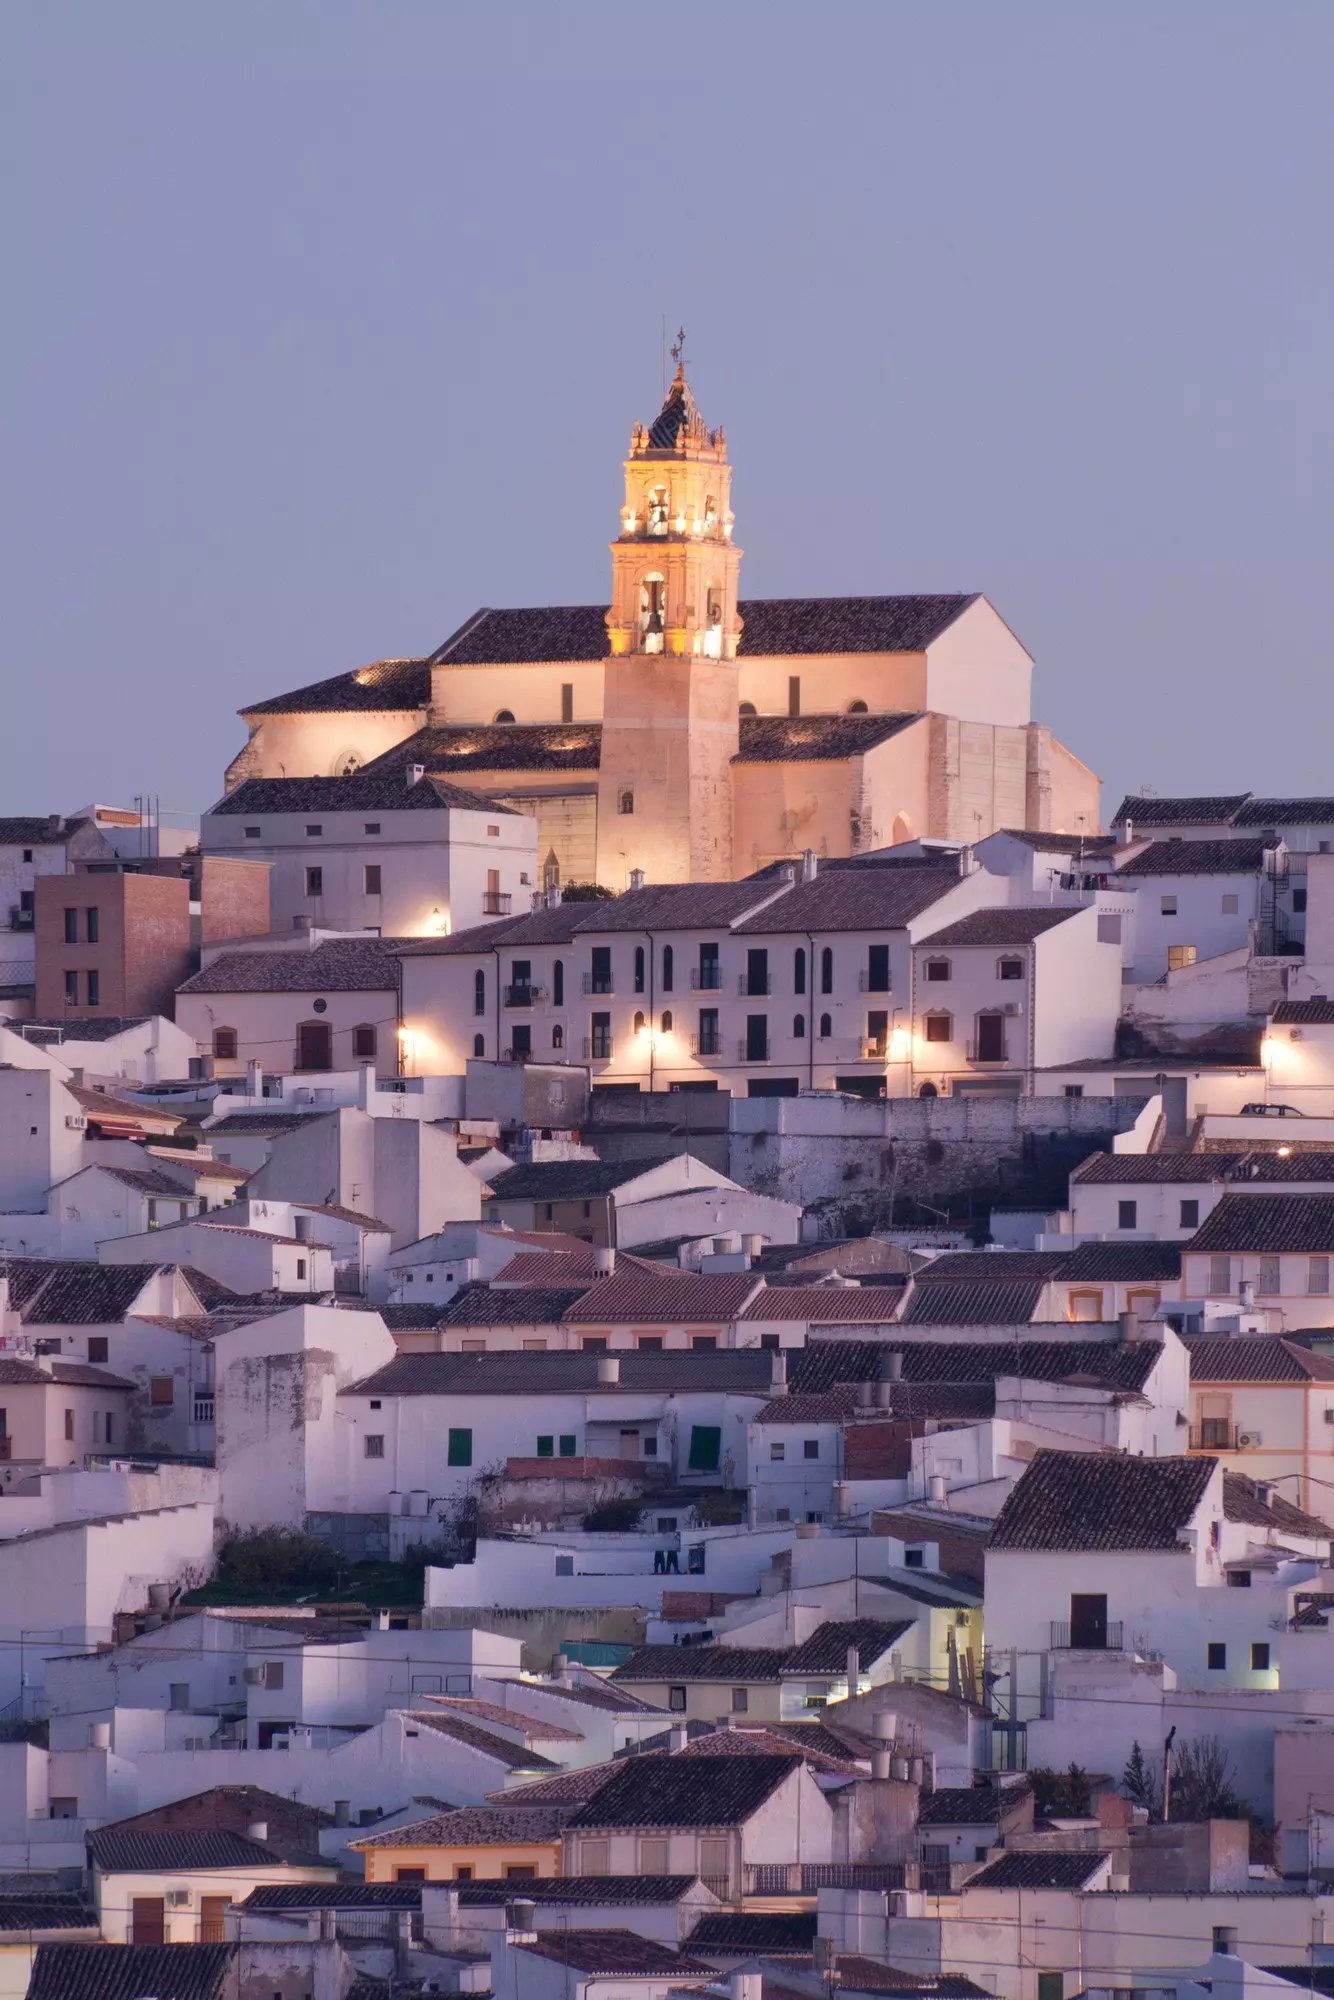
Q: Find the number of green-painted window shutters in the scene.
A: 4